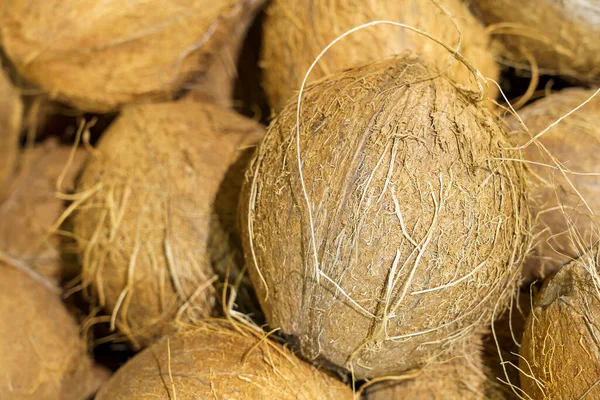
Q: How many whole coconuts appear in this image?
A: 1